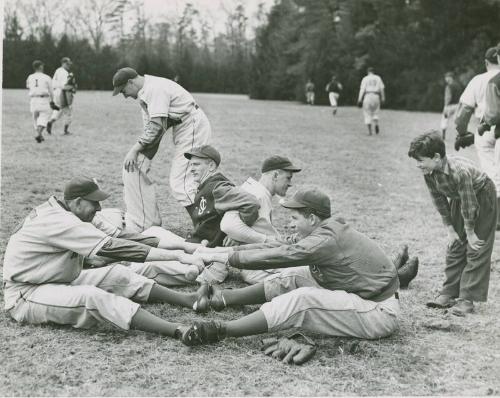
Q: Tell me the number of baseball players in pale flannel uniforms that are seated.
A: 4